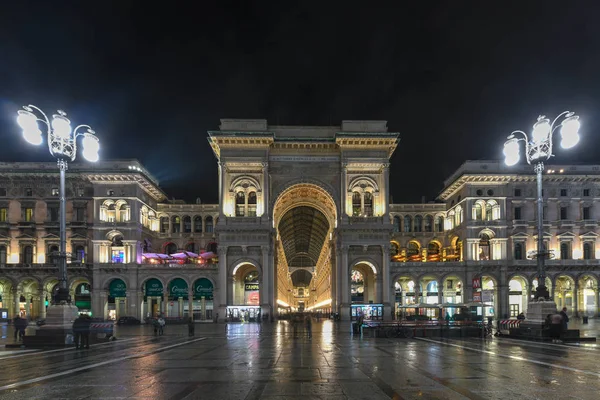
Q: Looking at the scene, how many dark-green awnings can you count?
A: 4